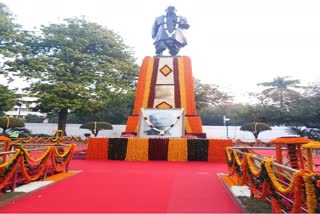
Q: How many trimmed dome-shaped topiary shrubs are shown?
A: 3